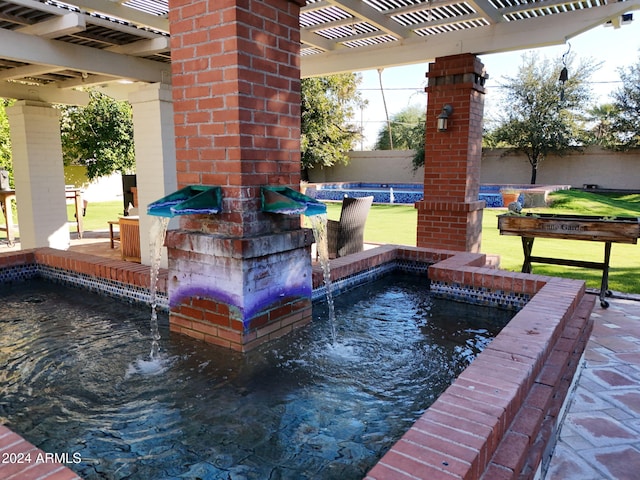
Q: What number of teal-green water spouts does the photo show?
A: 2